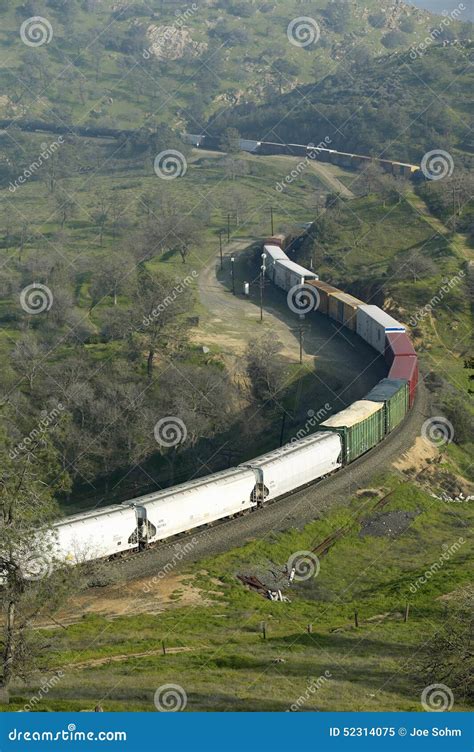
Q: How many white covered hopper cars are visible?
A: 3